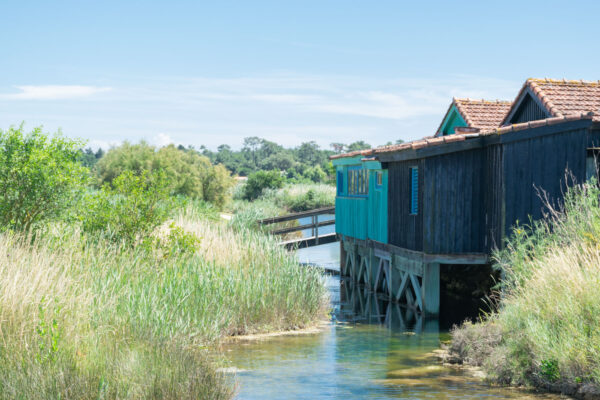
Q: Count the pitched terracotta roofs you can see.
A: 2